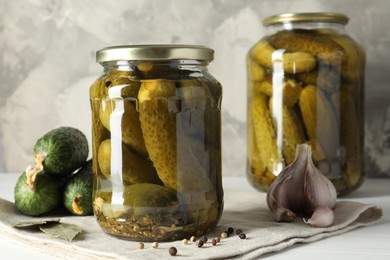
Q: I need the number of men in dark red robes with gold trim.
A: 0